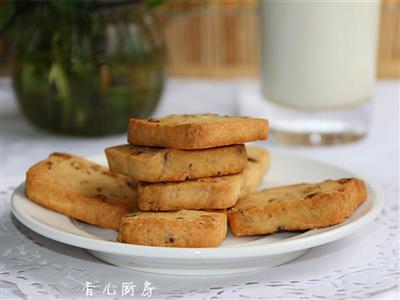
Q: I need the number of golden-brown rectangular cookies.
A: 7